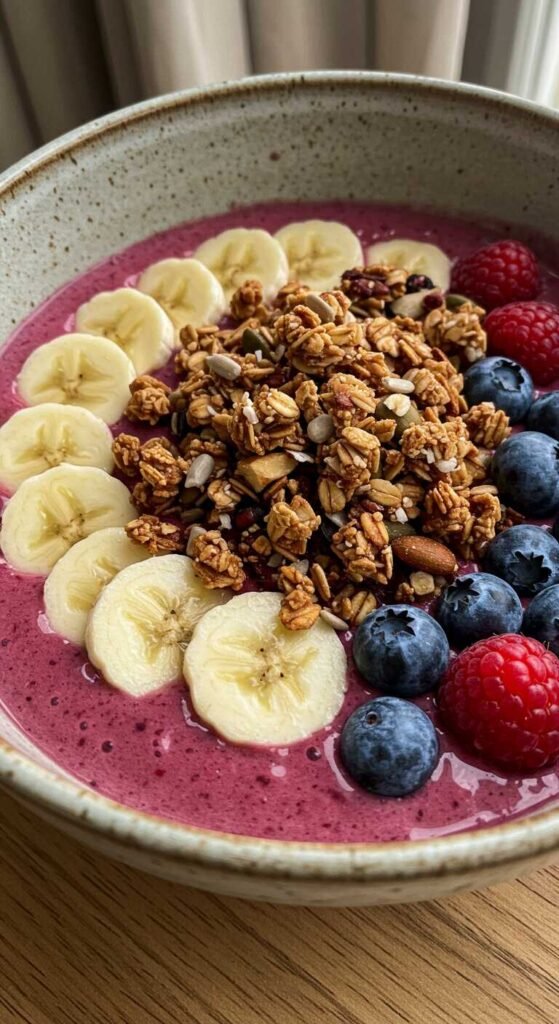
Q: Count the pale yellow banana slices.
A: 11